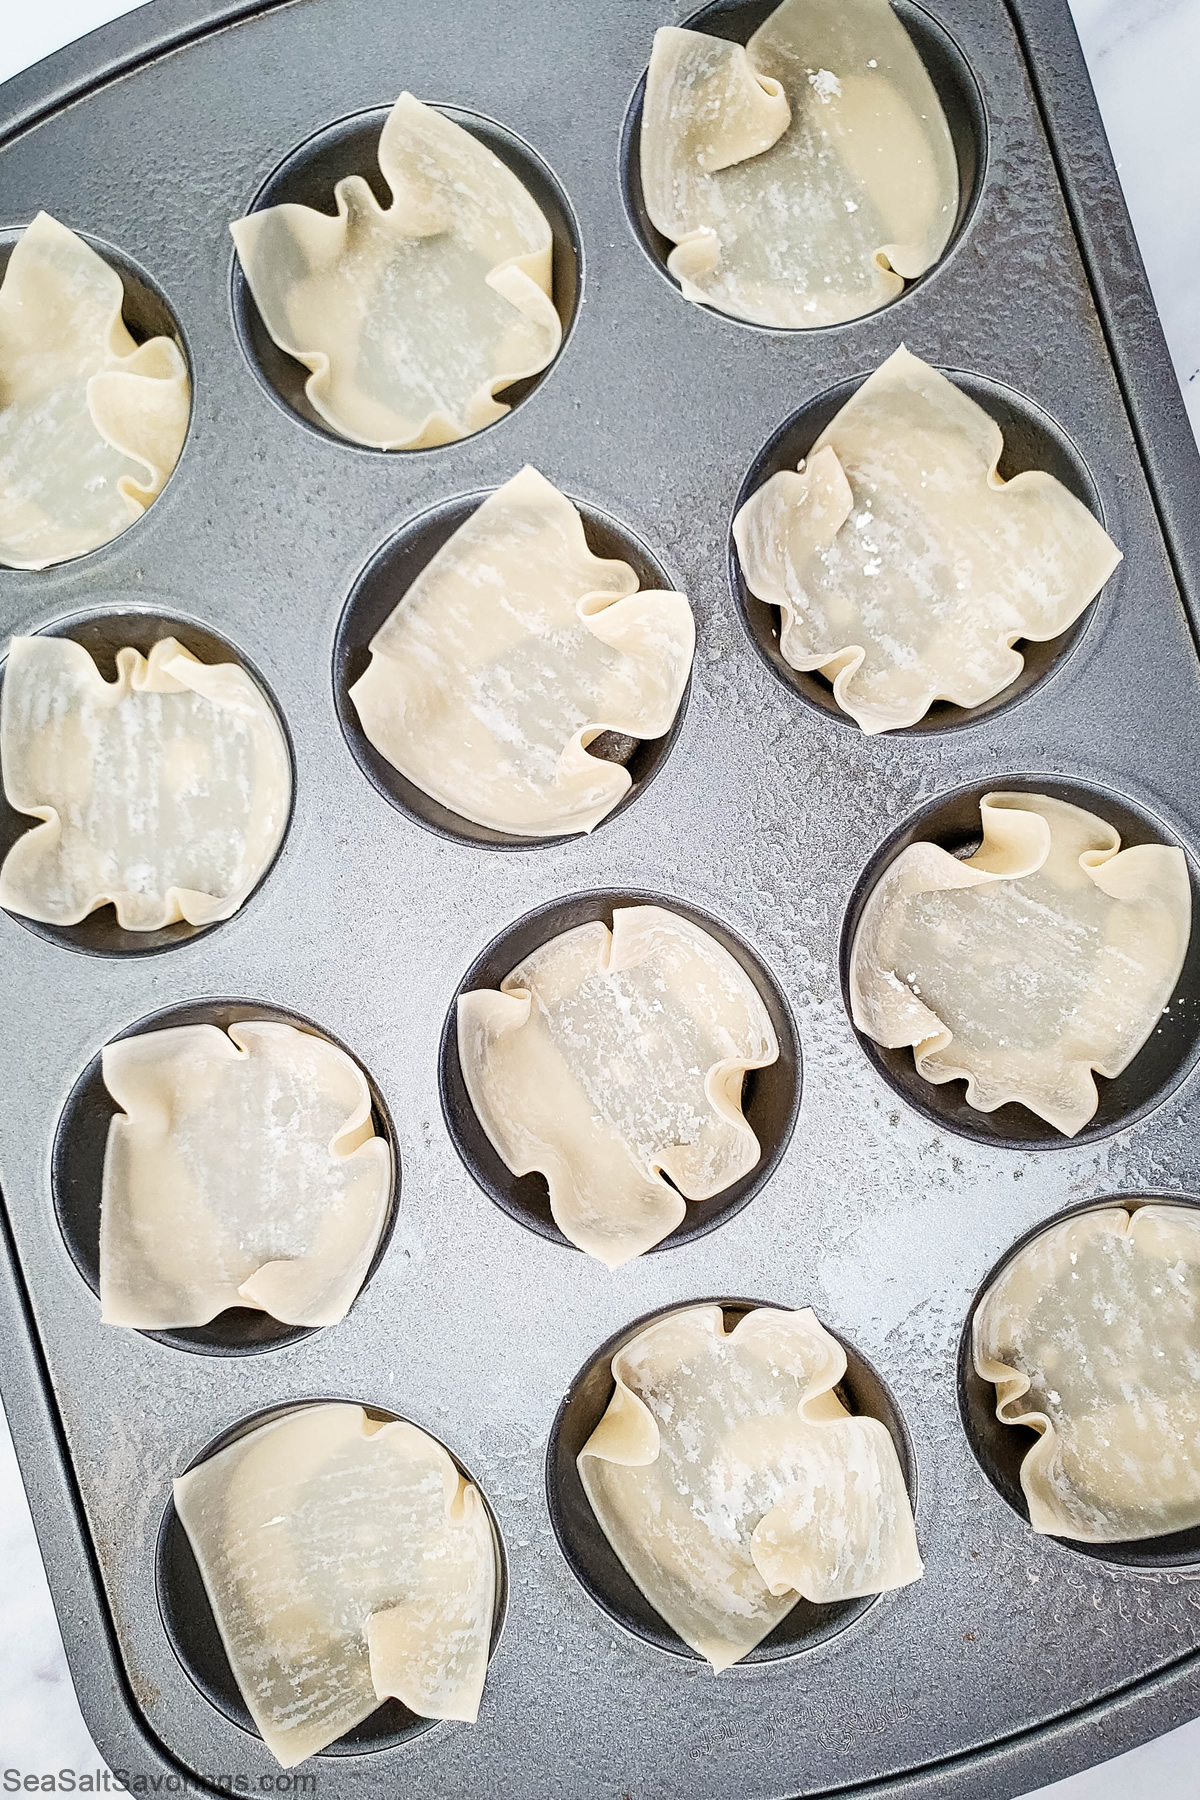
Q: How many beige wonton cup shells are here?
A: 12